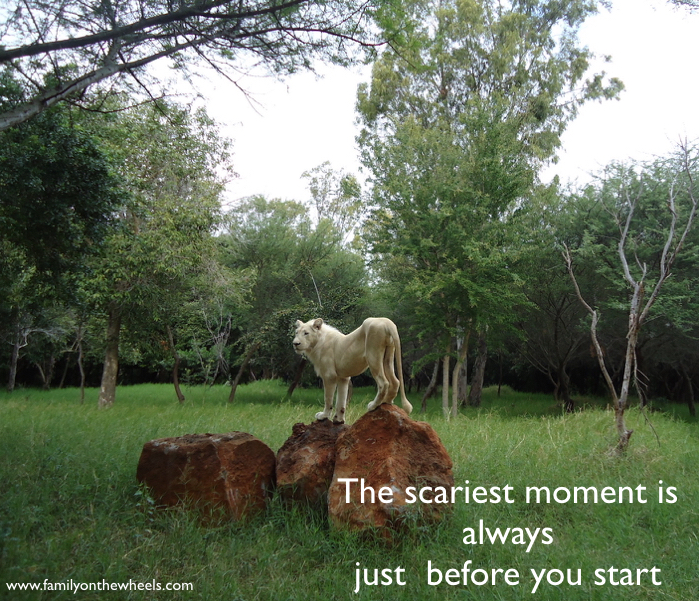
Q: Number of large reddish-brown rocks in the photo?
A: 3